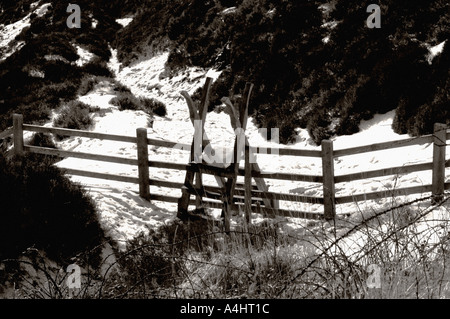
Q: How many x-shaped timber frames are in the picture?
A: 2